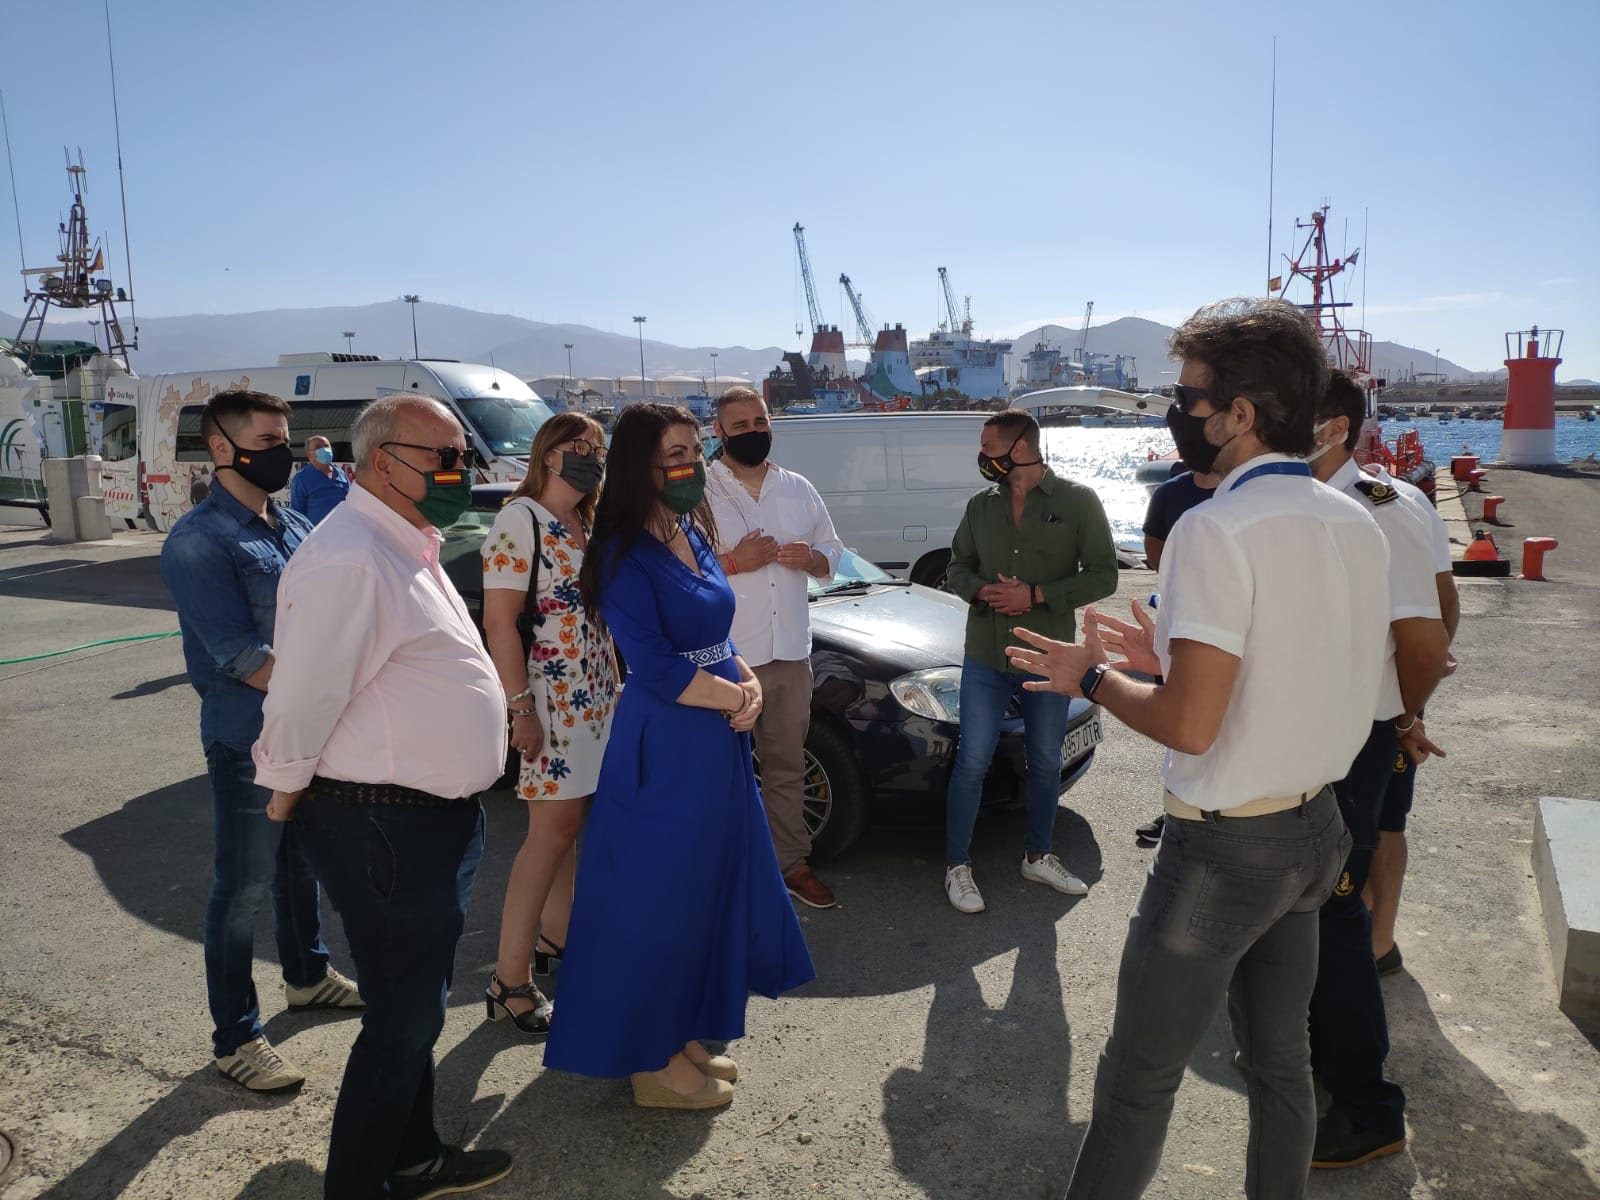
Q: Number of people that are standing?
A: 11